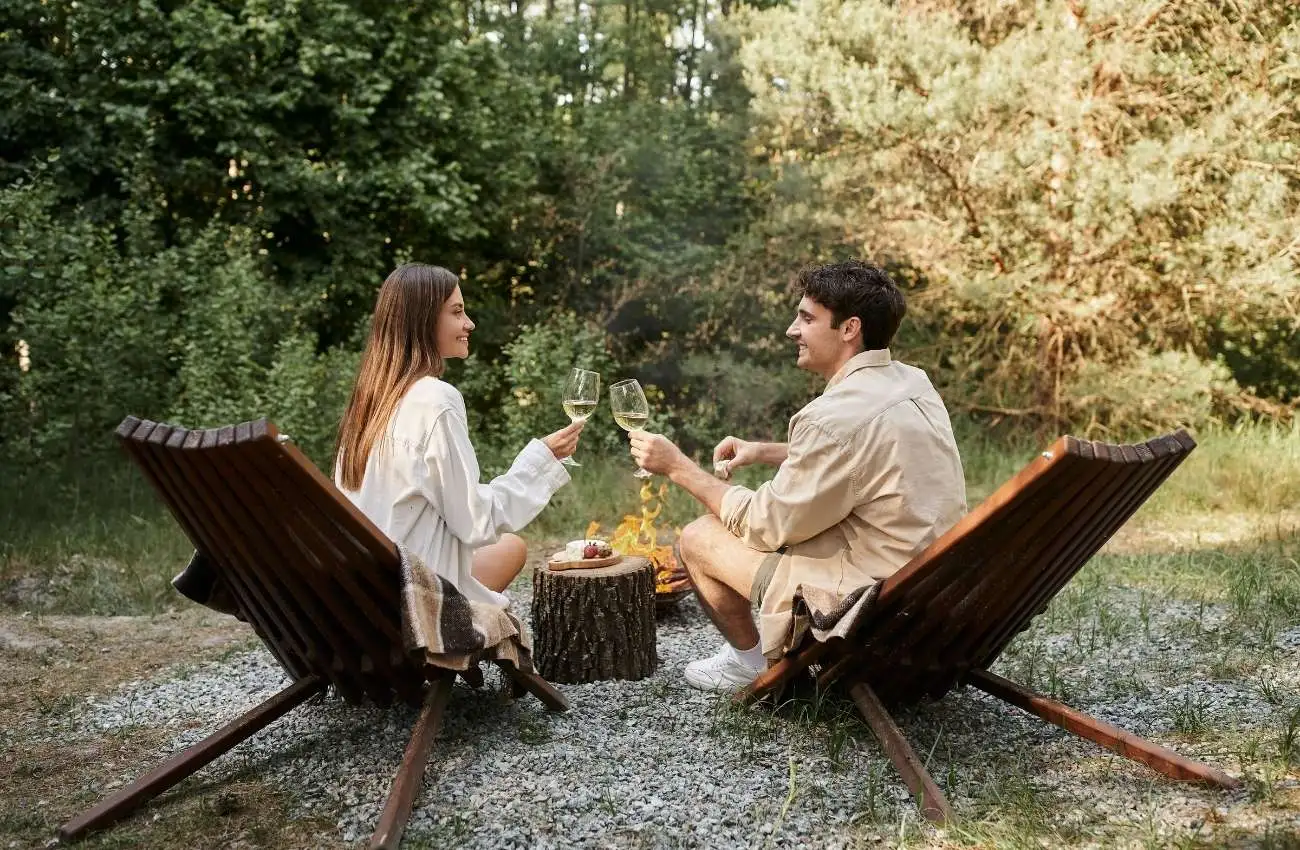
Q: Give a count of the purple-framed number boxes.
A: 0